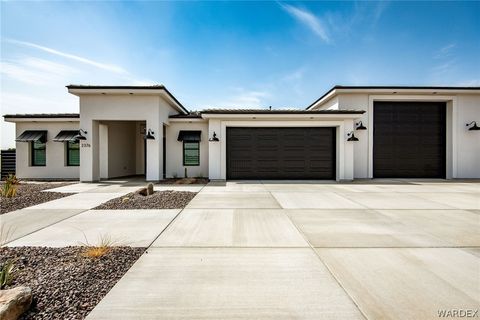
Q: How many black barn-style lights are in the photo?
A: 6